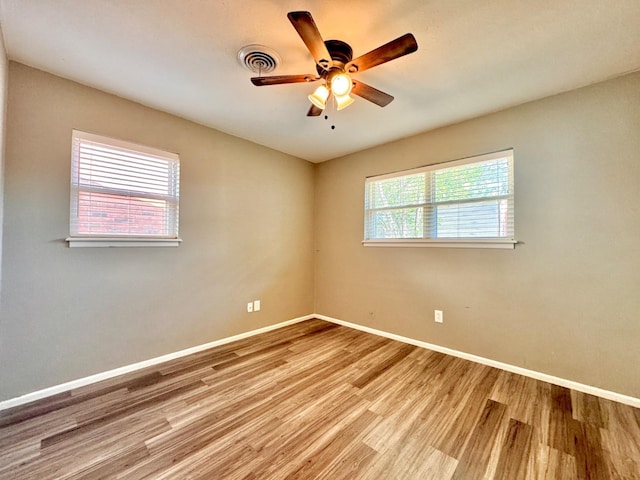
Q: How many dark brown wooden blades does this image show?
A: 5